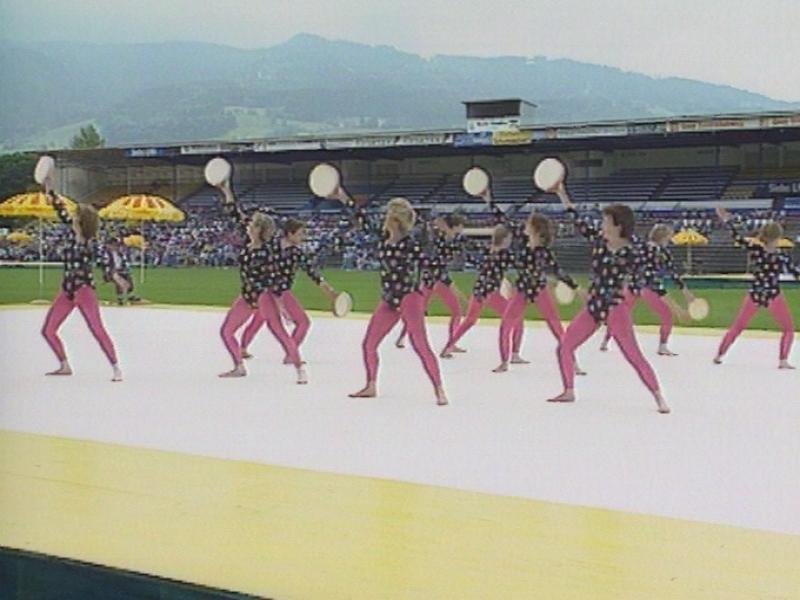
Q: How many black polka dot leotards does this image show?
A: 10